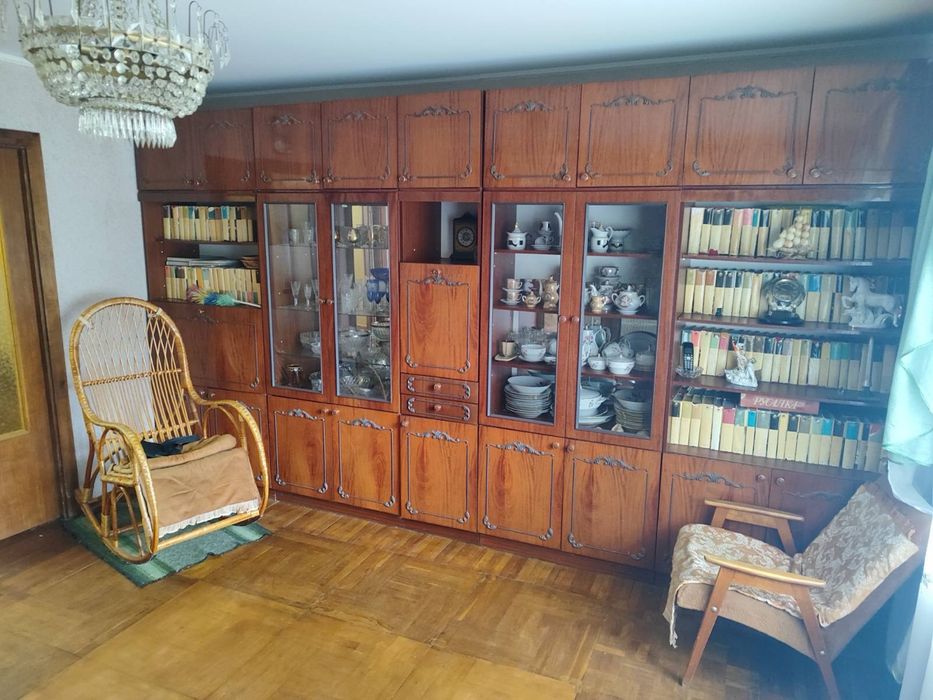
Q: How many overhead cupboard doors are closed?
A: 9